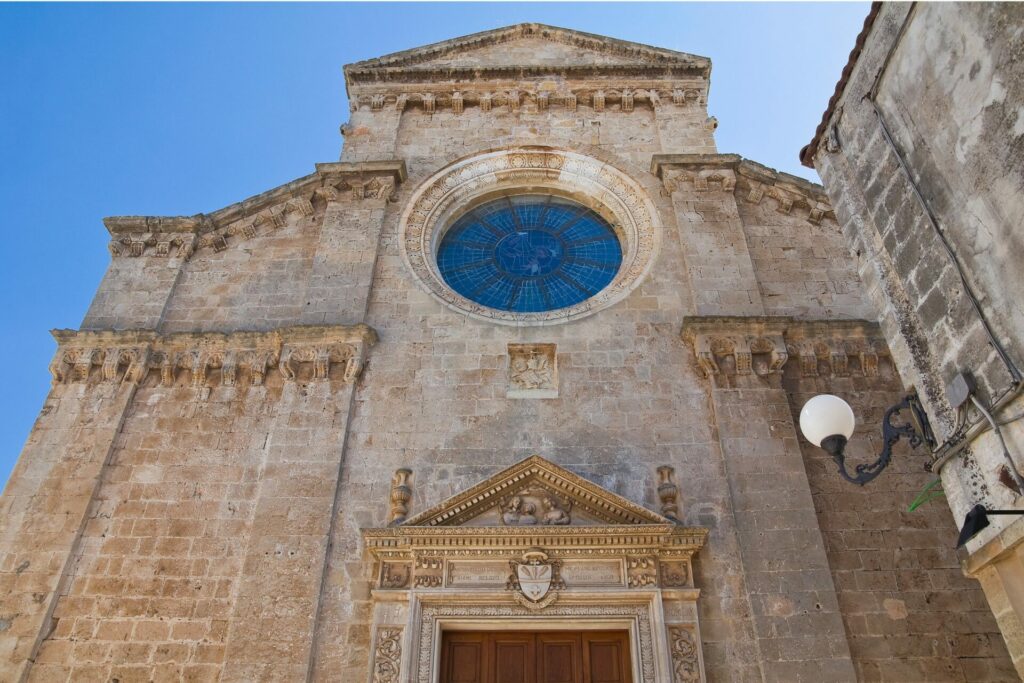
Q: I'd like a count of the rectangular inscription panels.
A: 2